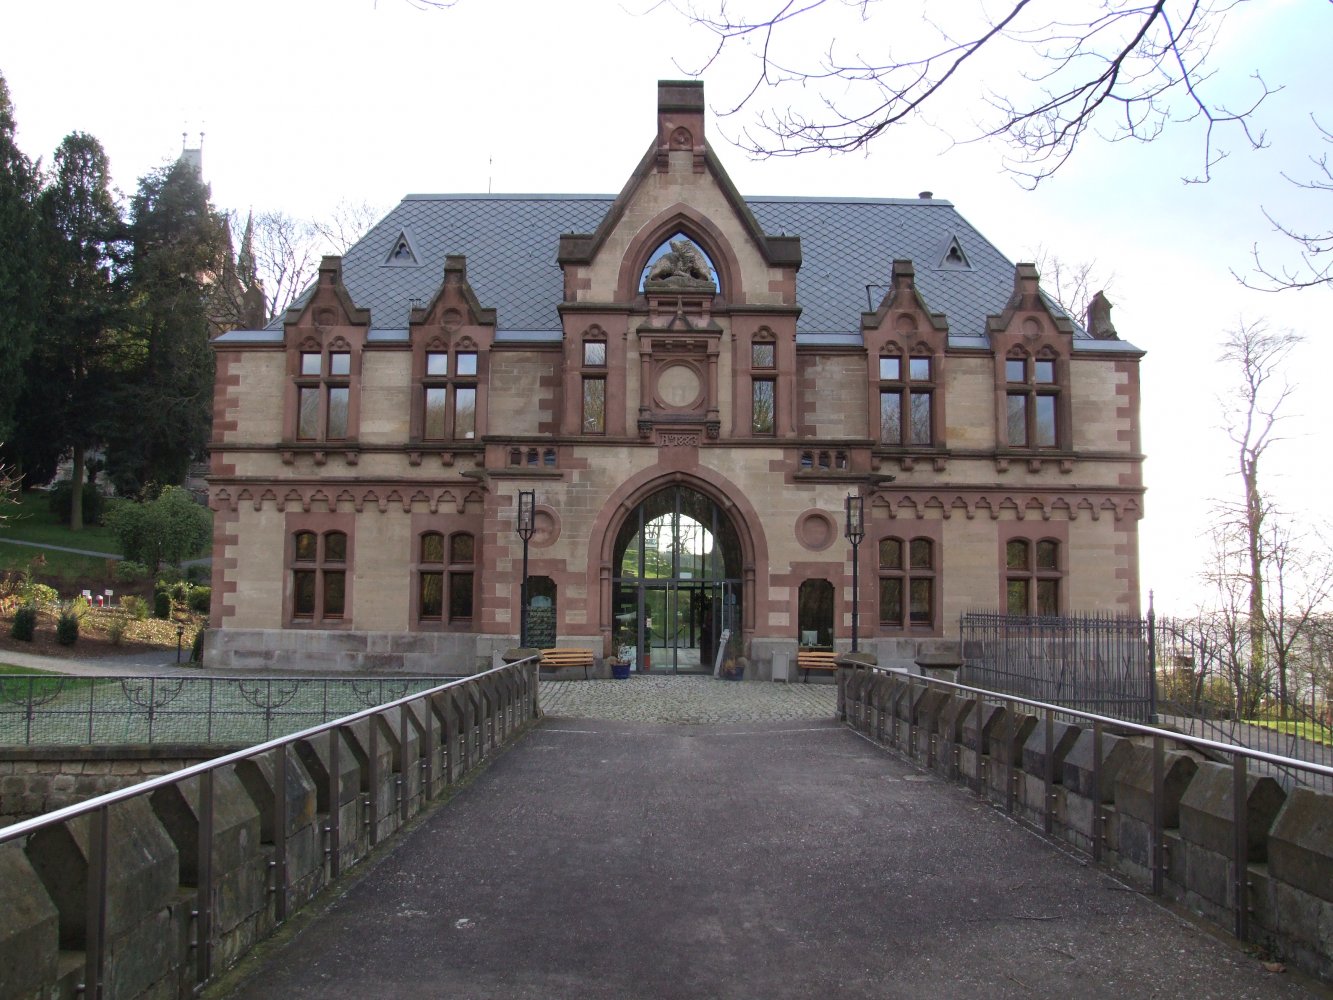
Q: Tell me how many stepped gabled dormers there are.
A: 4